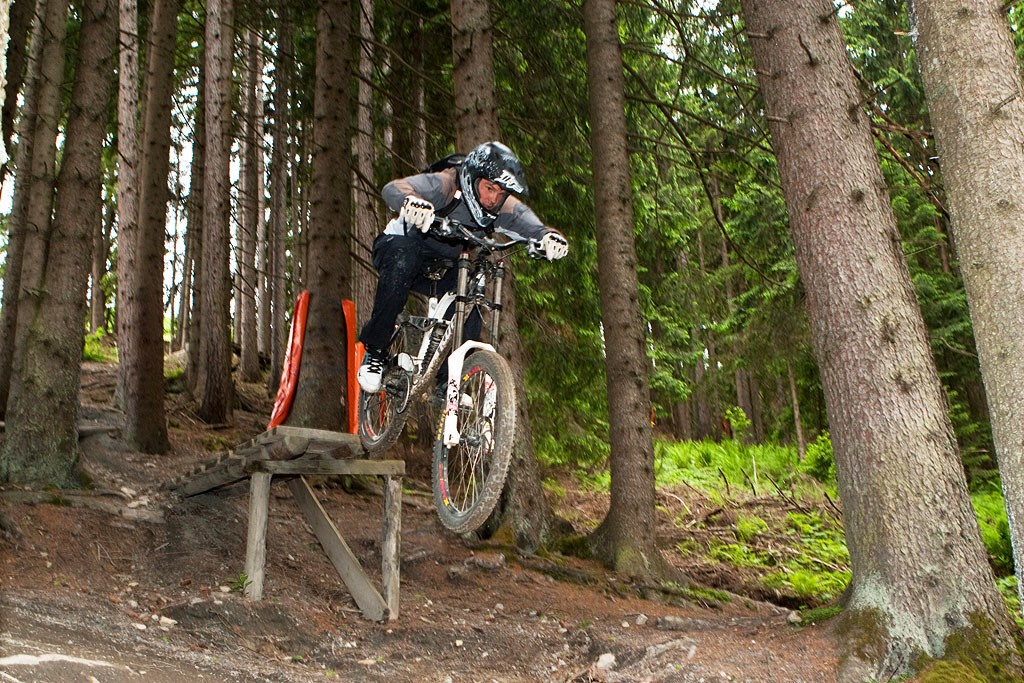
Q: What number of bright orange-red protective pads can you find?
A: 2